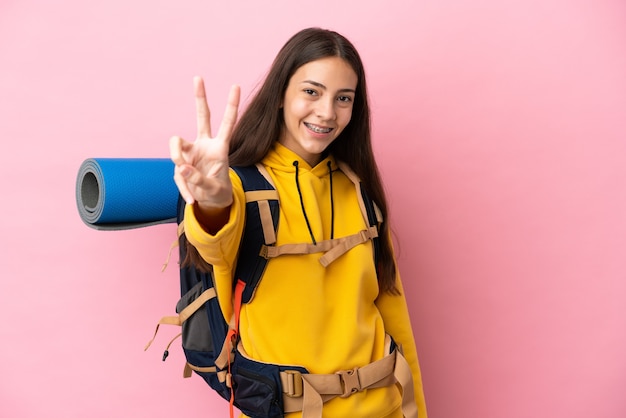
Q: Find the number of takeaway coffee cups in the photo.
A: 0